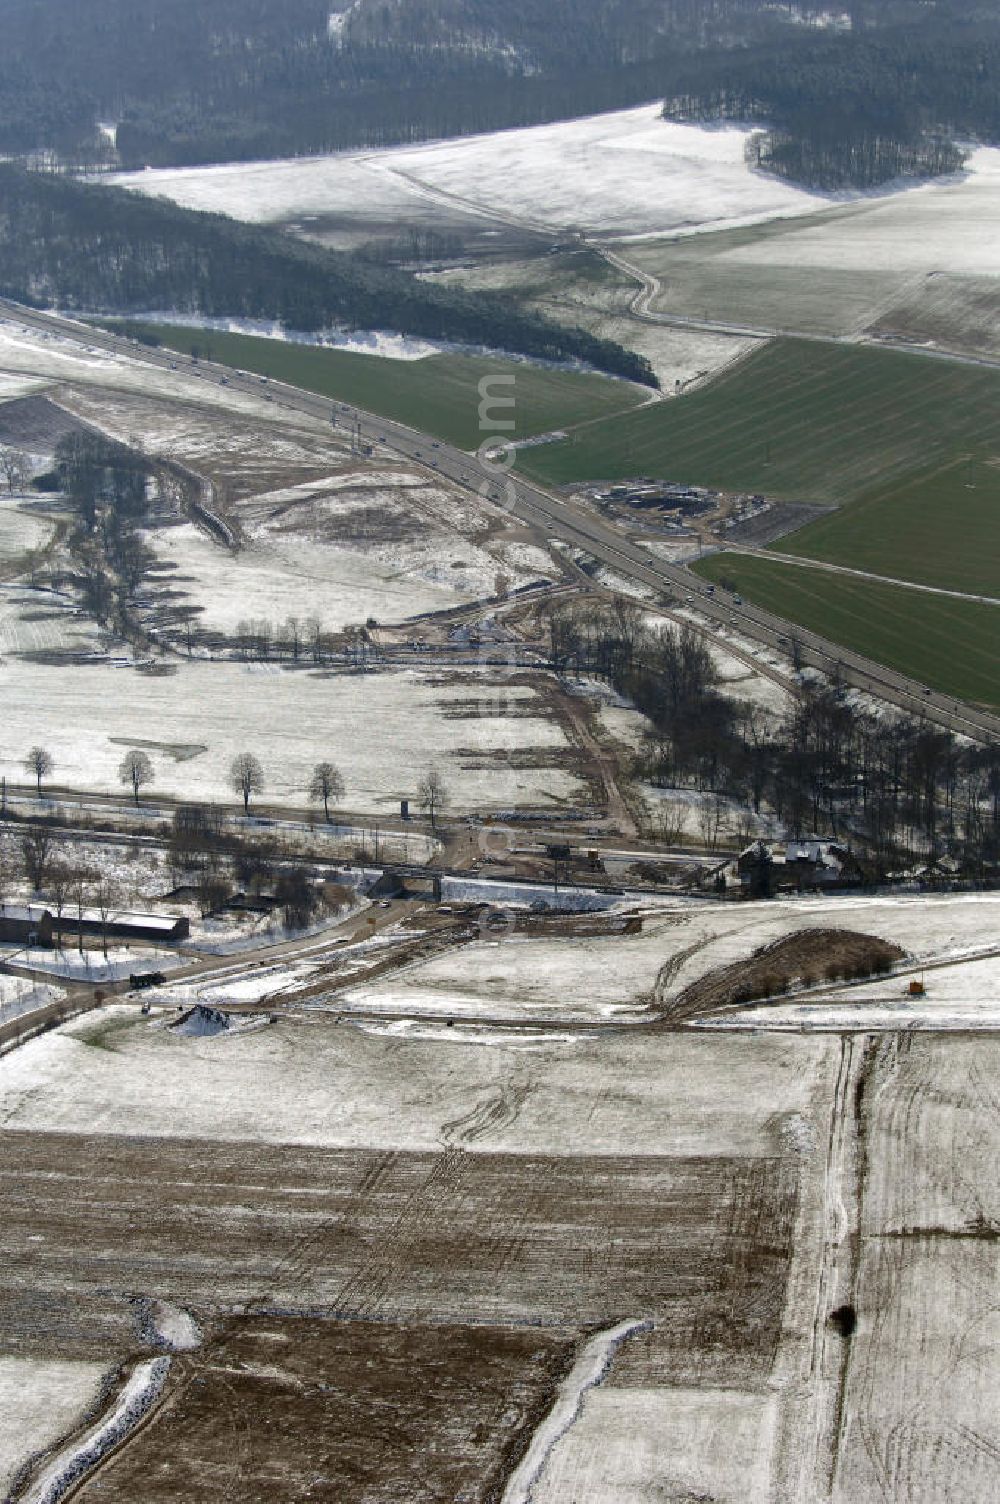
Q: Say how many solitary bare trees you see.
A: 5